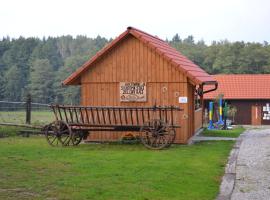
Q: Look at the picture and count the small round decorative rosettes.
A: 3